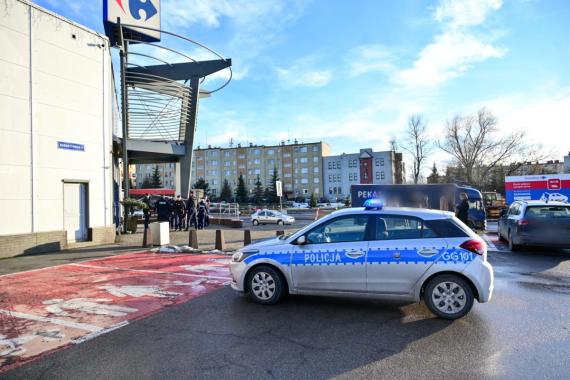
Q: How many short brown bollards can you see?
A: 5